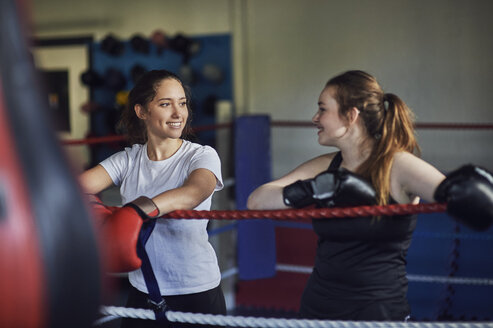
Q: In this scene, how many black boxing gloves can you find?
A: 2